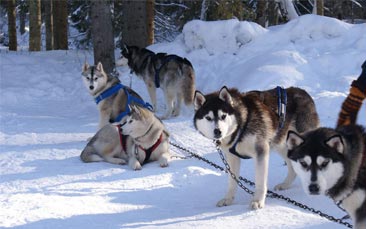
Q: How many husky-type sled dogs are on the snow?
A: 5